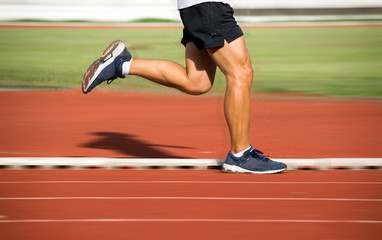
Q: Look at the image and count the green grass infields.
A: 1